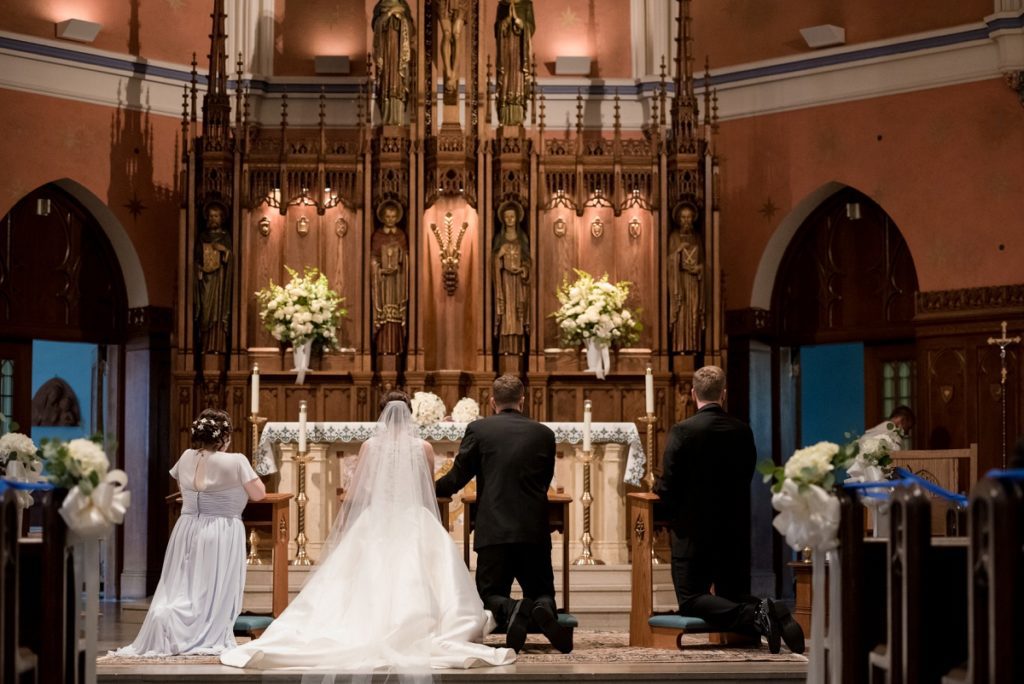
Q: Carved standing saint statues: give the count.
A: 6